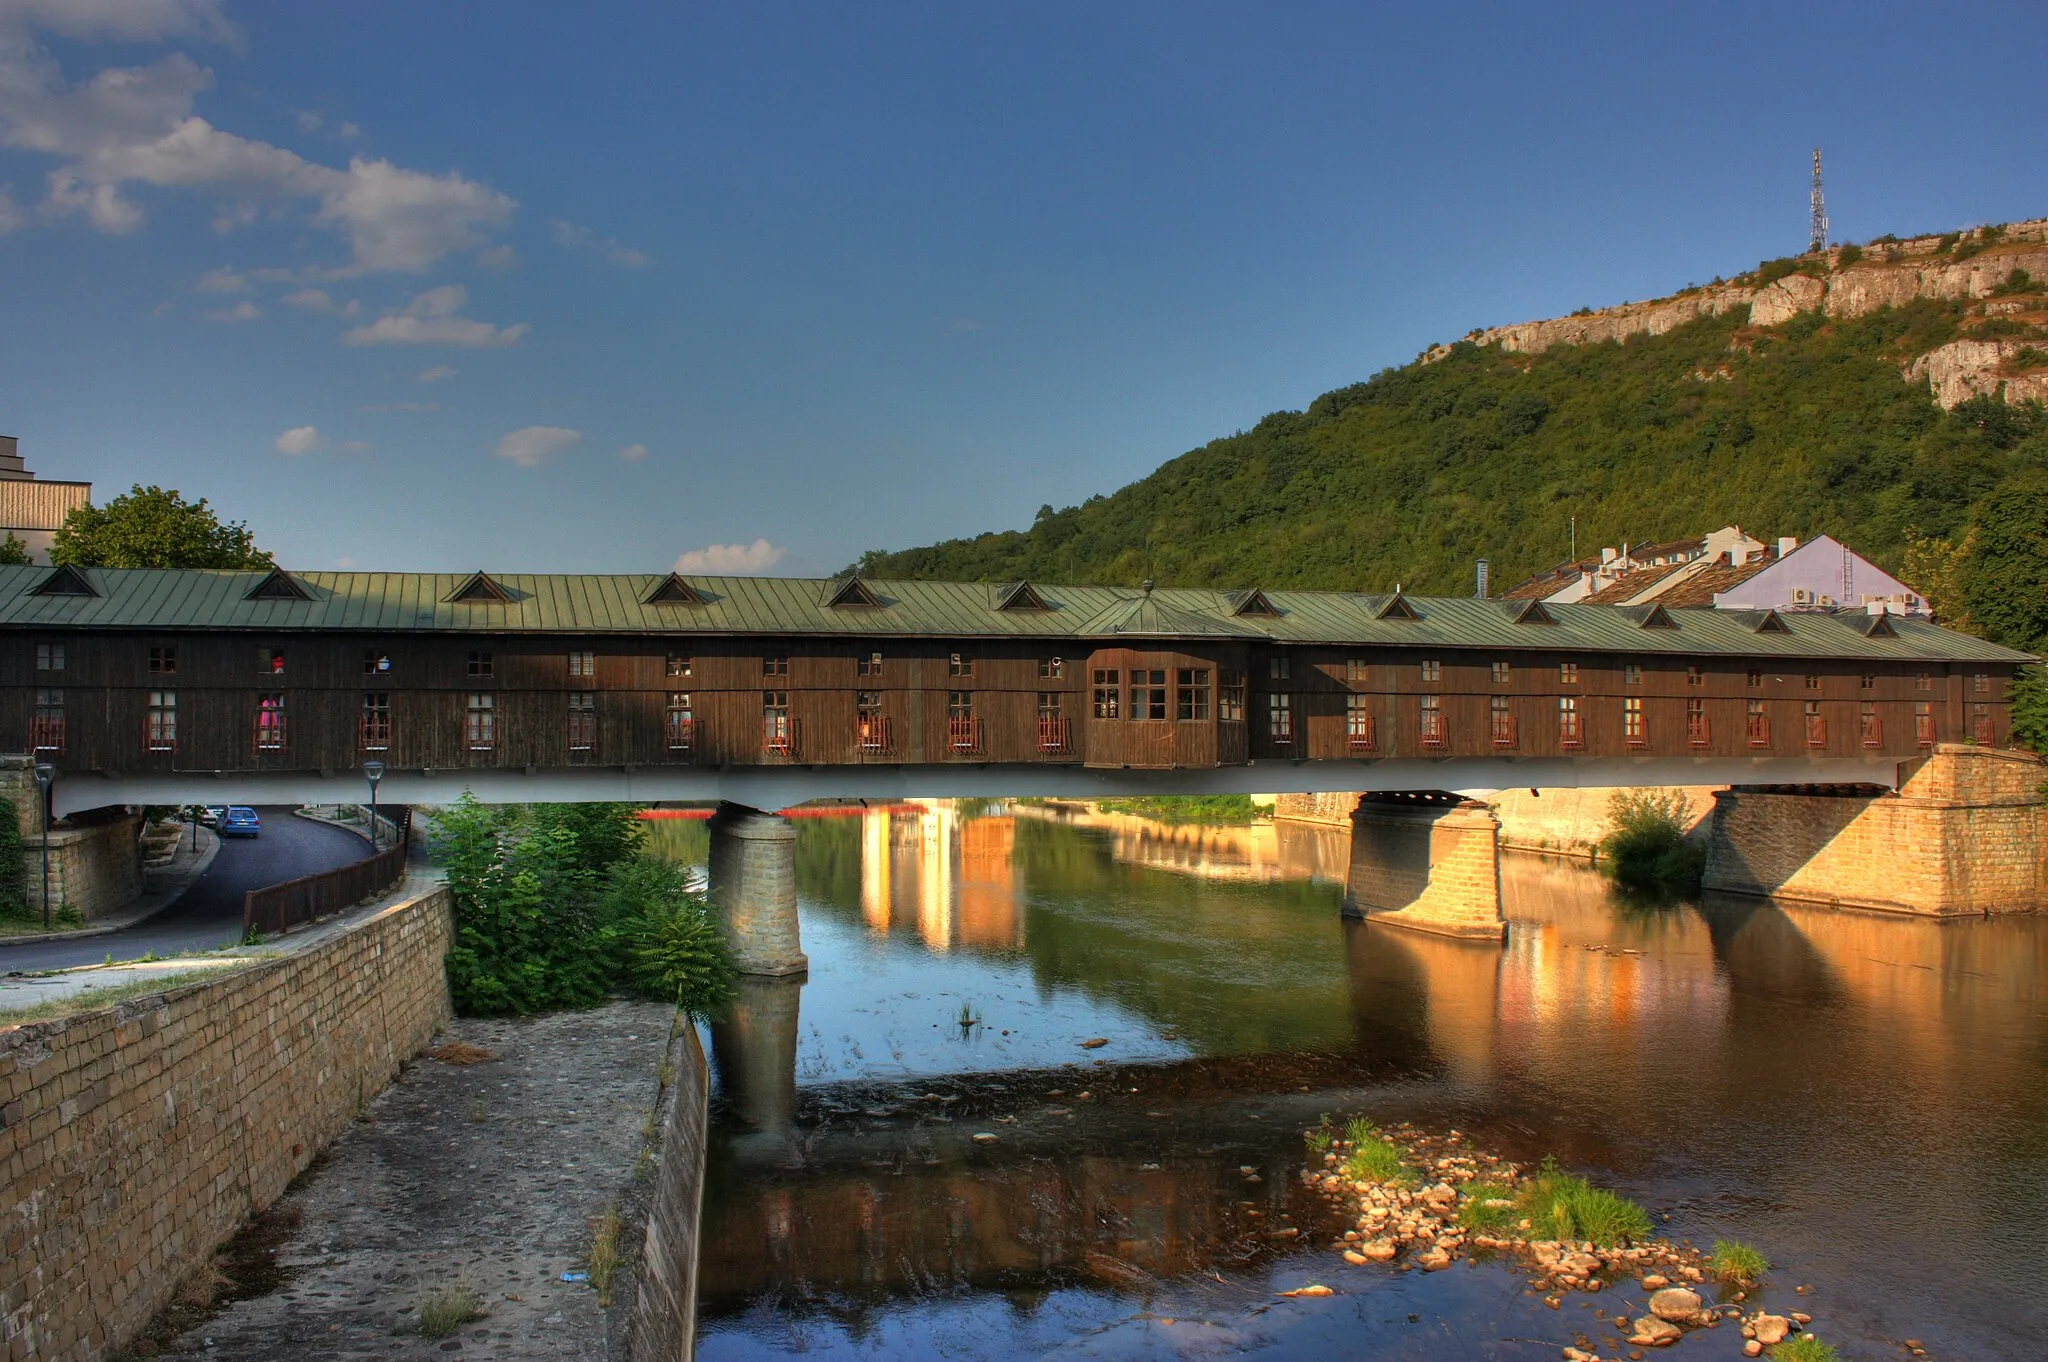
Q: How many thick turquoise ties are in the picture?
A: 0